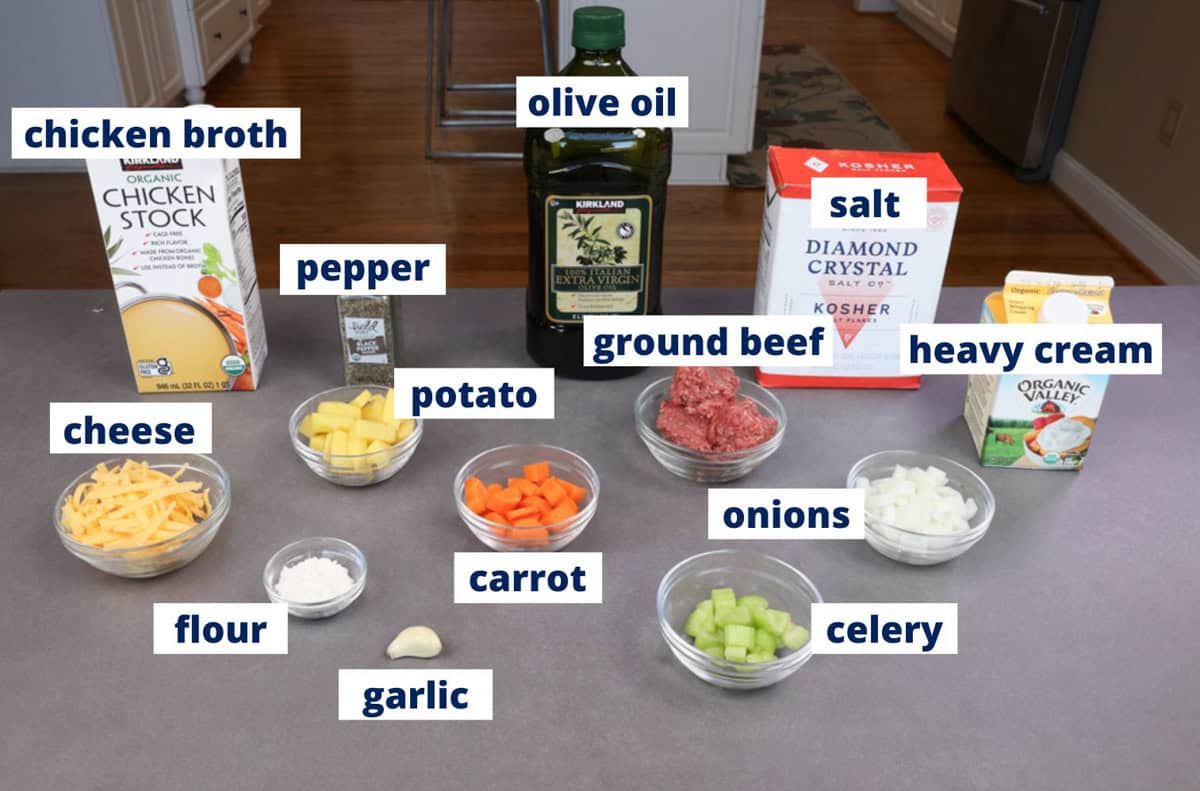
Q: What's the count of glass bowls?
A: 7